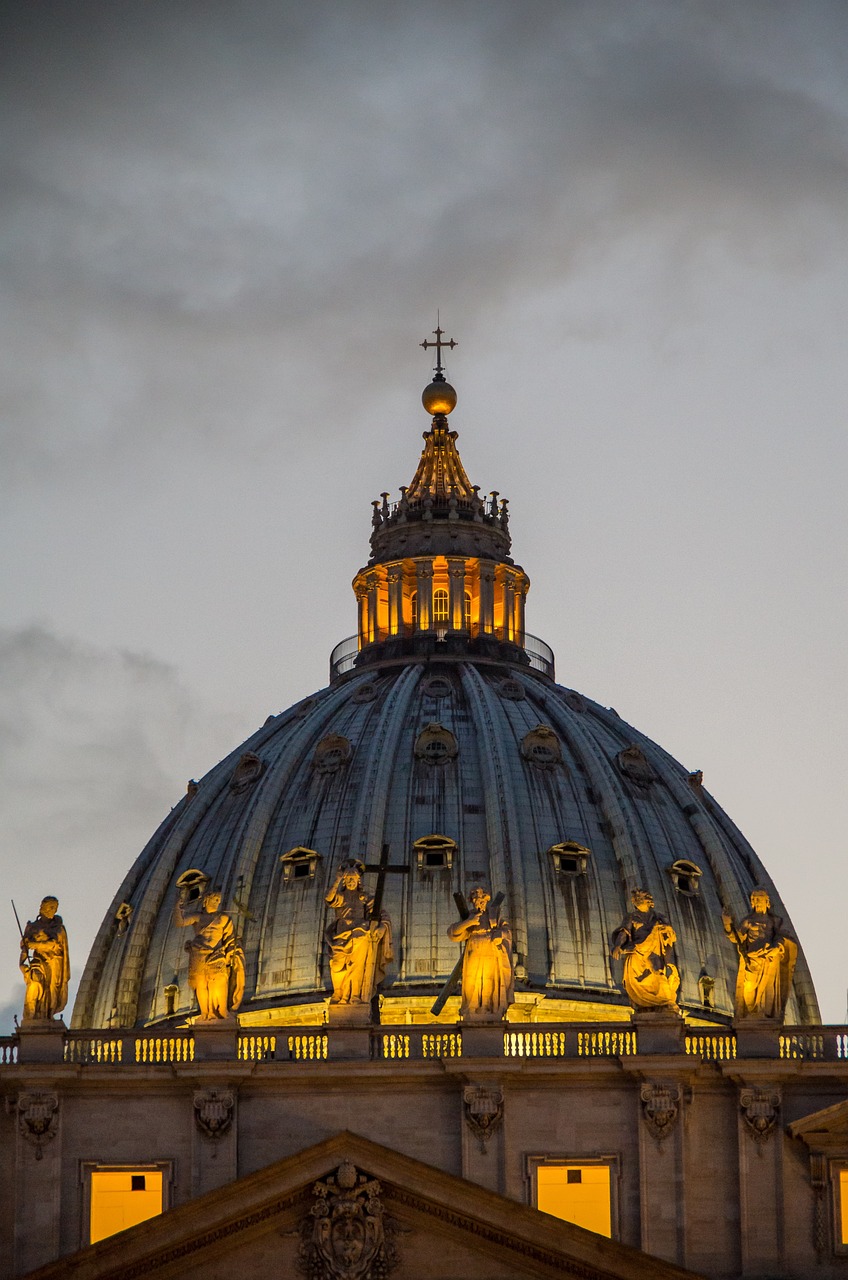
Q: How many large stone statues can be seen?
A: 6